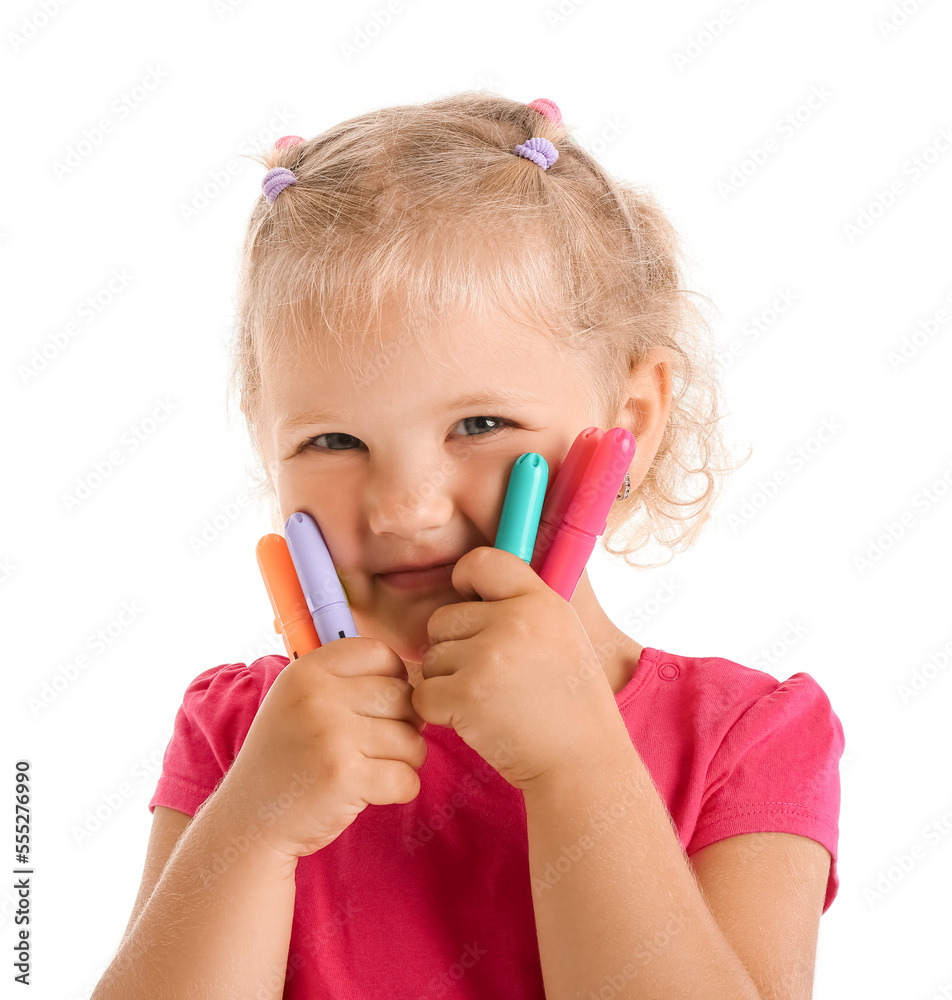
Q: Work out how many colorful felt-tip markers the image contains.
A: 5